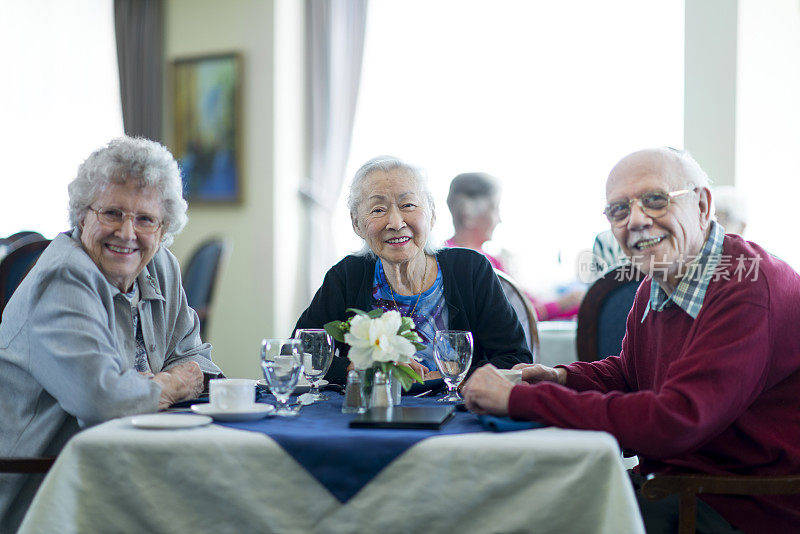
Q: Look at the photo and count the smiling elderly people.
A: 3